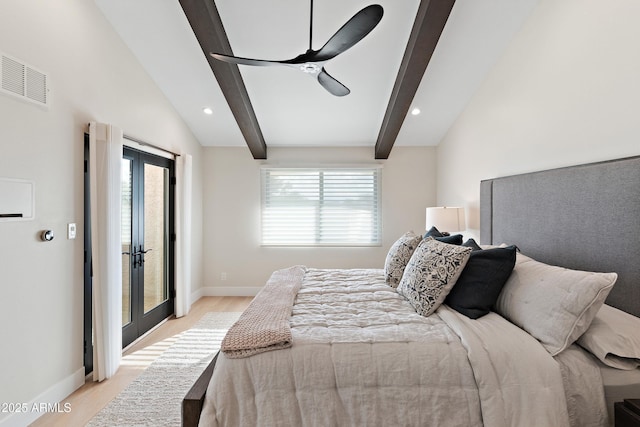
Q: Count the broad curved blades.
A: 3